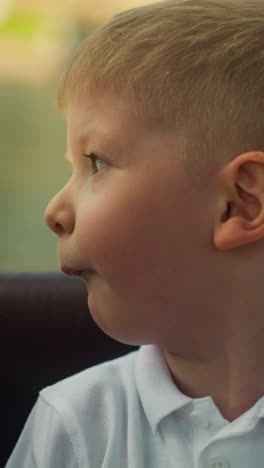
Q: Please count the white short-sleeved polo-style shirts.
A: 1